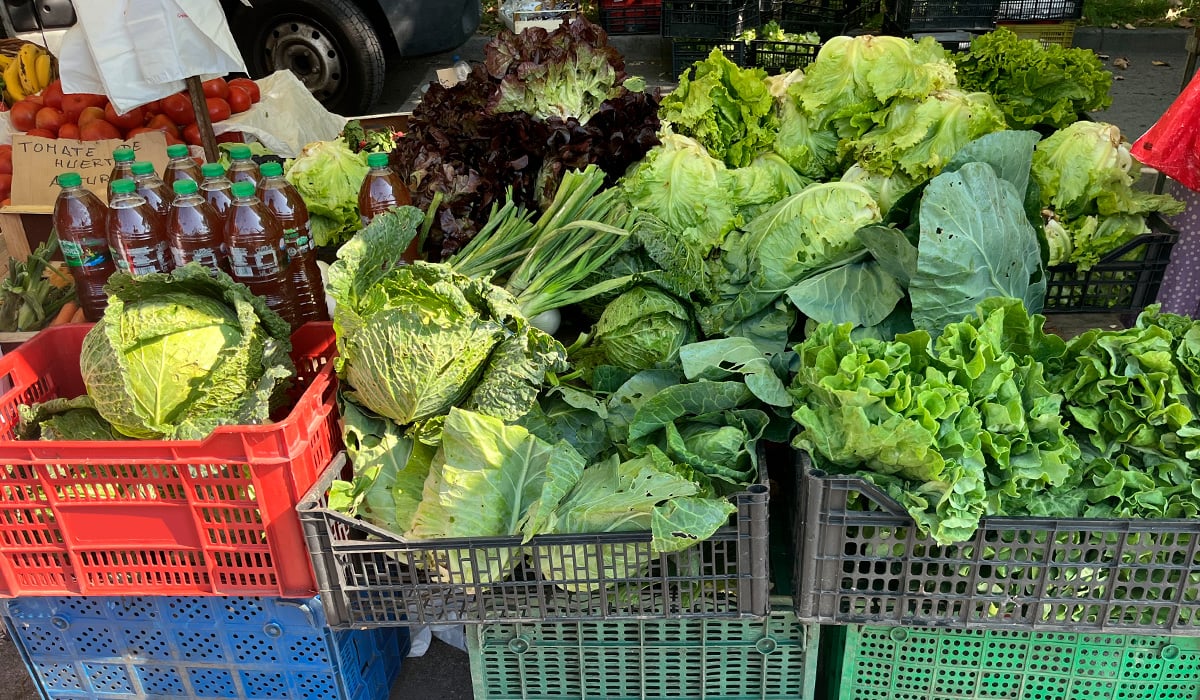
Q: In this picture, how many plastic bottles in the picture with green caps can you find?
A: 11